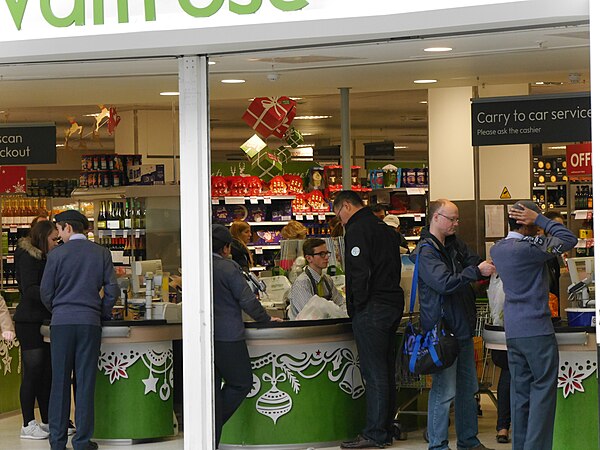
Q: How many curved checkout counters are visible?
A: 3